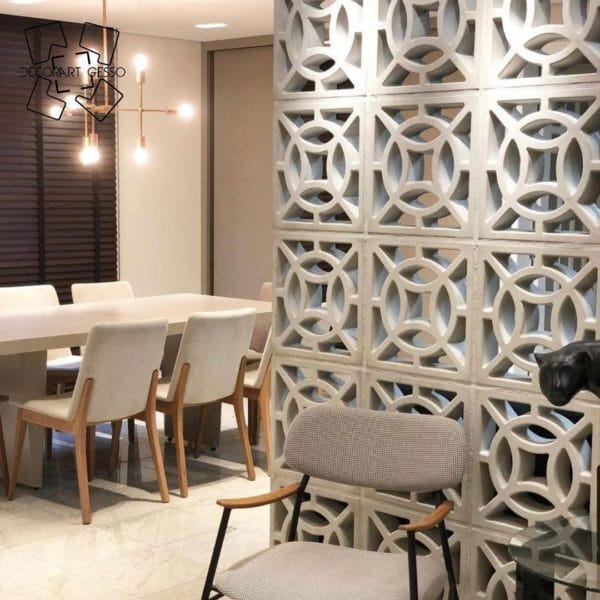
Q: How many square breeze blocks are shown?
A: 15